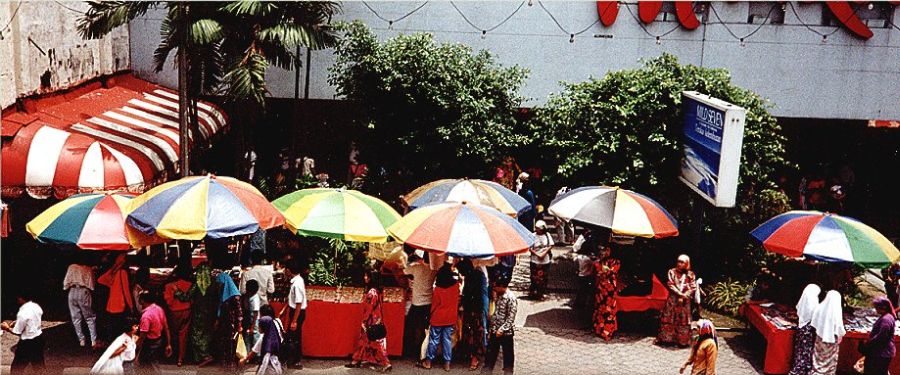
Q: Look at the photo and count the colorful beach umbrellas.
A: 7